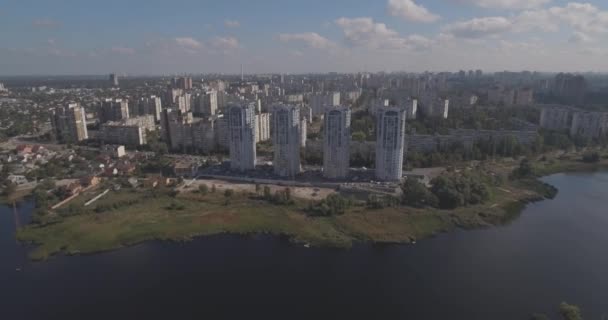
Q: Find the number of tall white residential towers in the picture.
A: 4